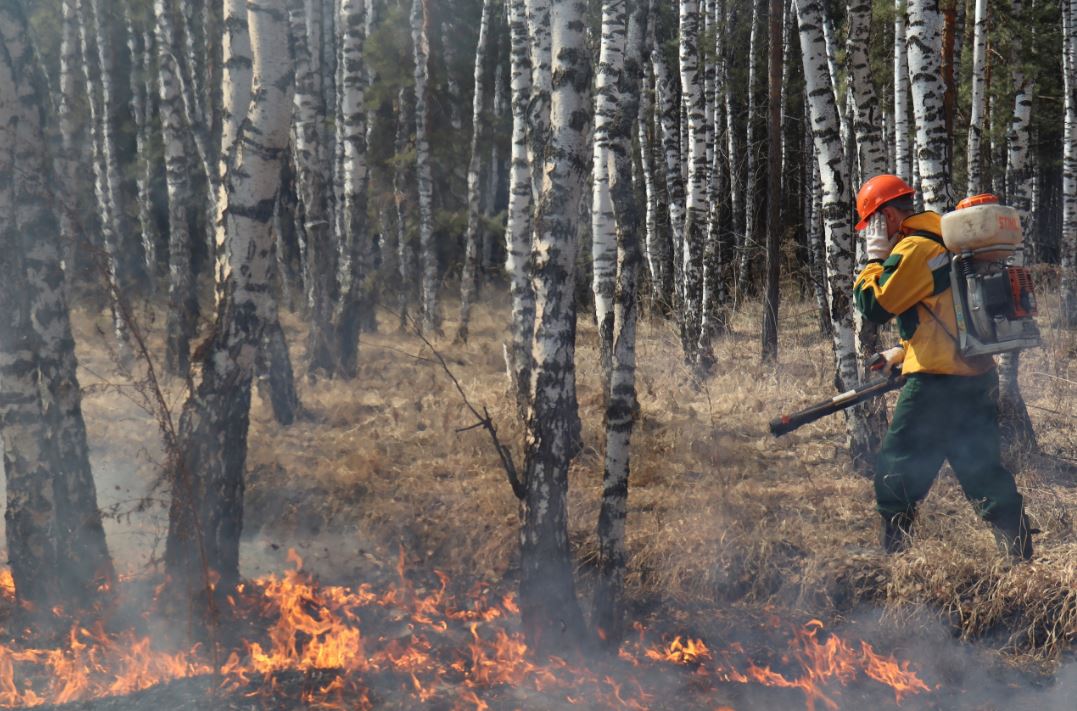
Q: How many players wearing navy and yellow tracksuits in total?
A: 0